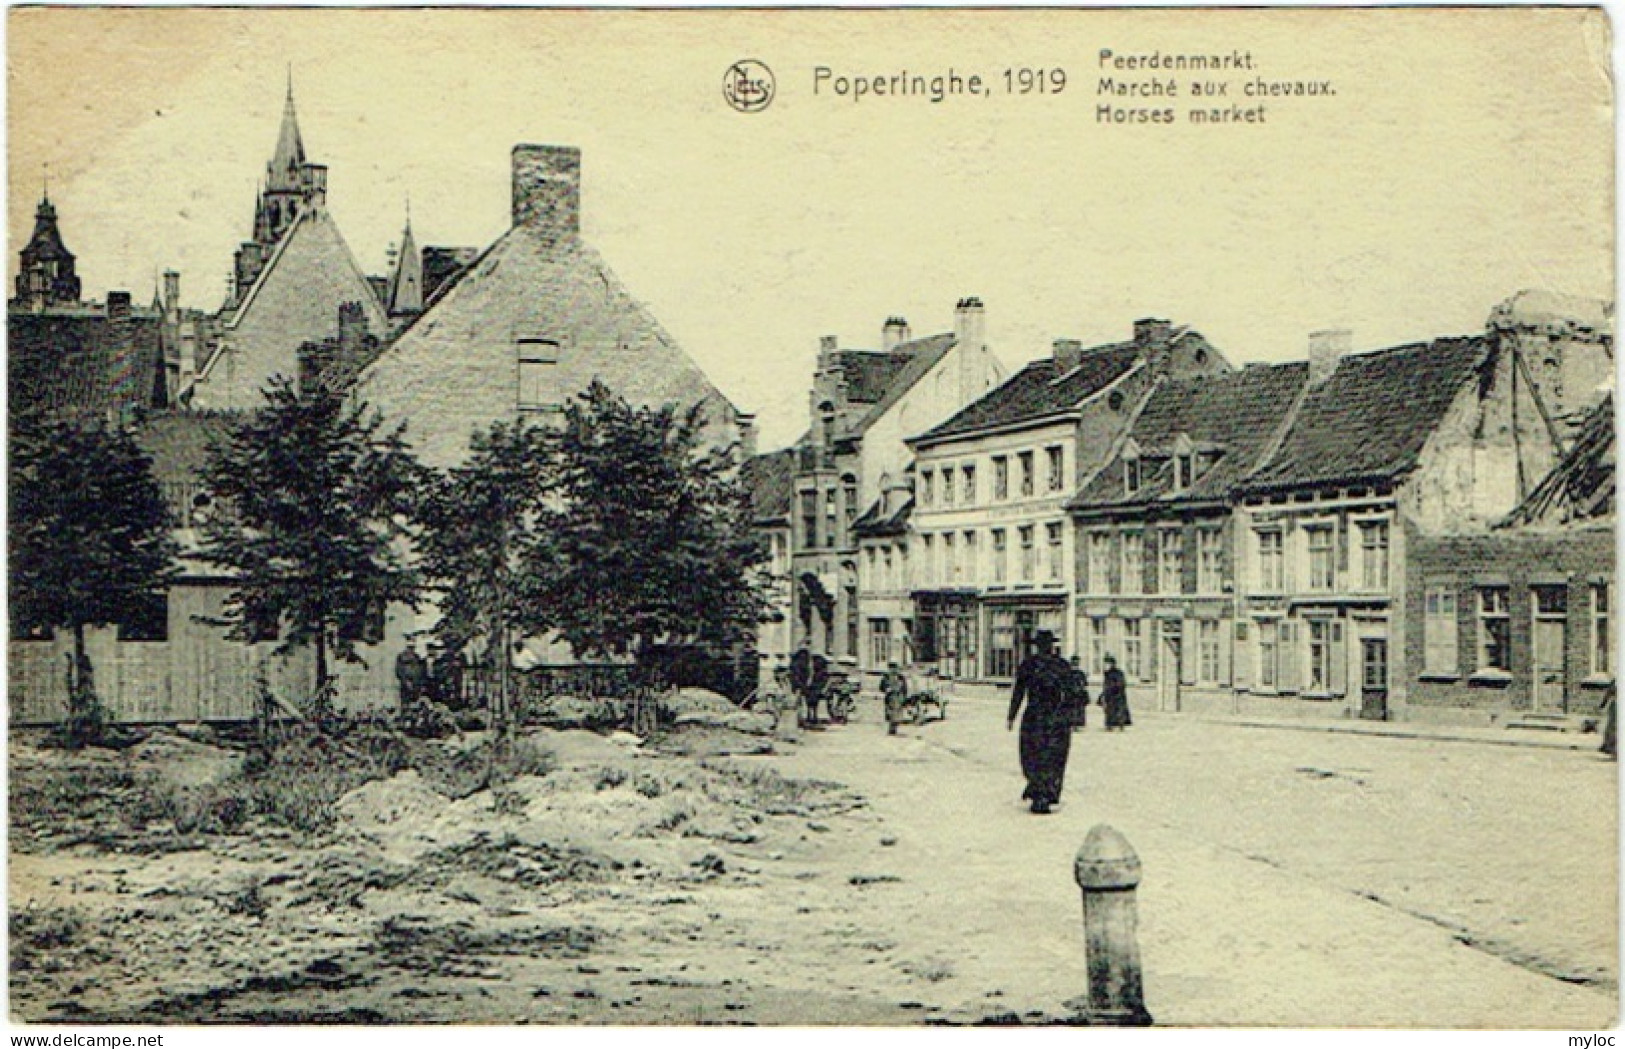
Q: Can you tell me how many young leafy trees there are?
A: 4